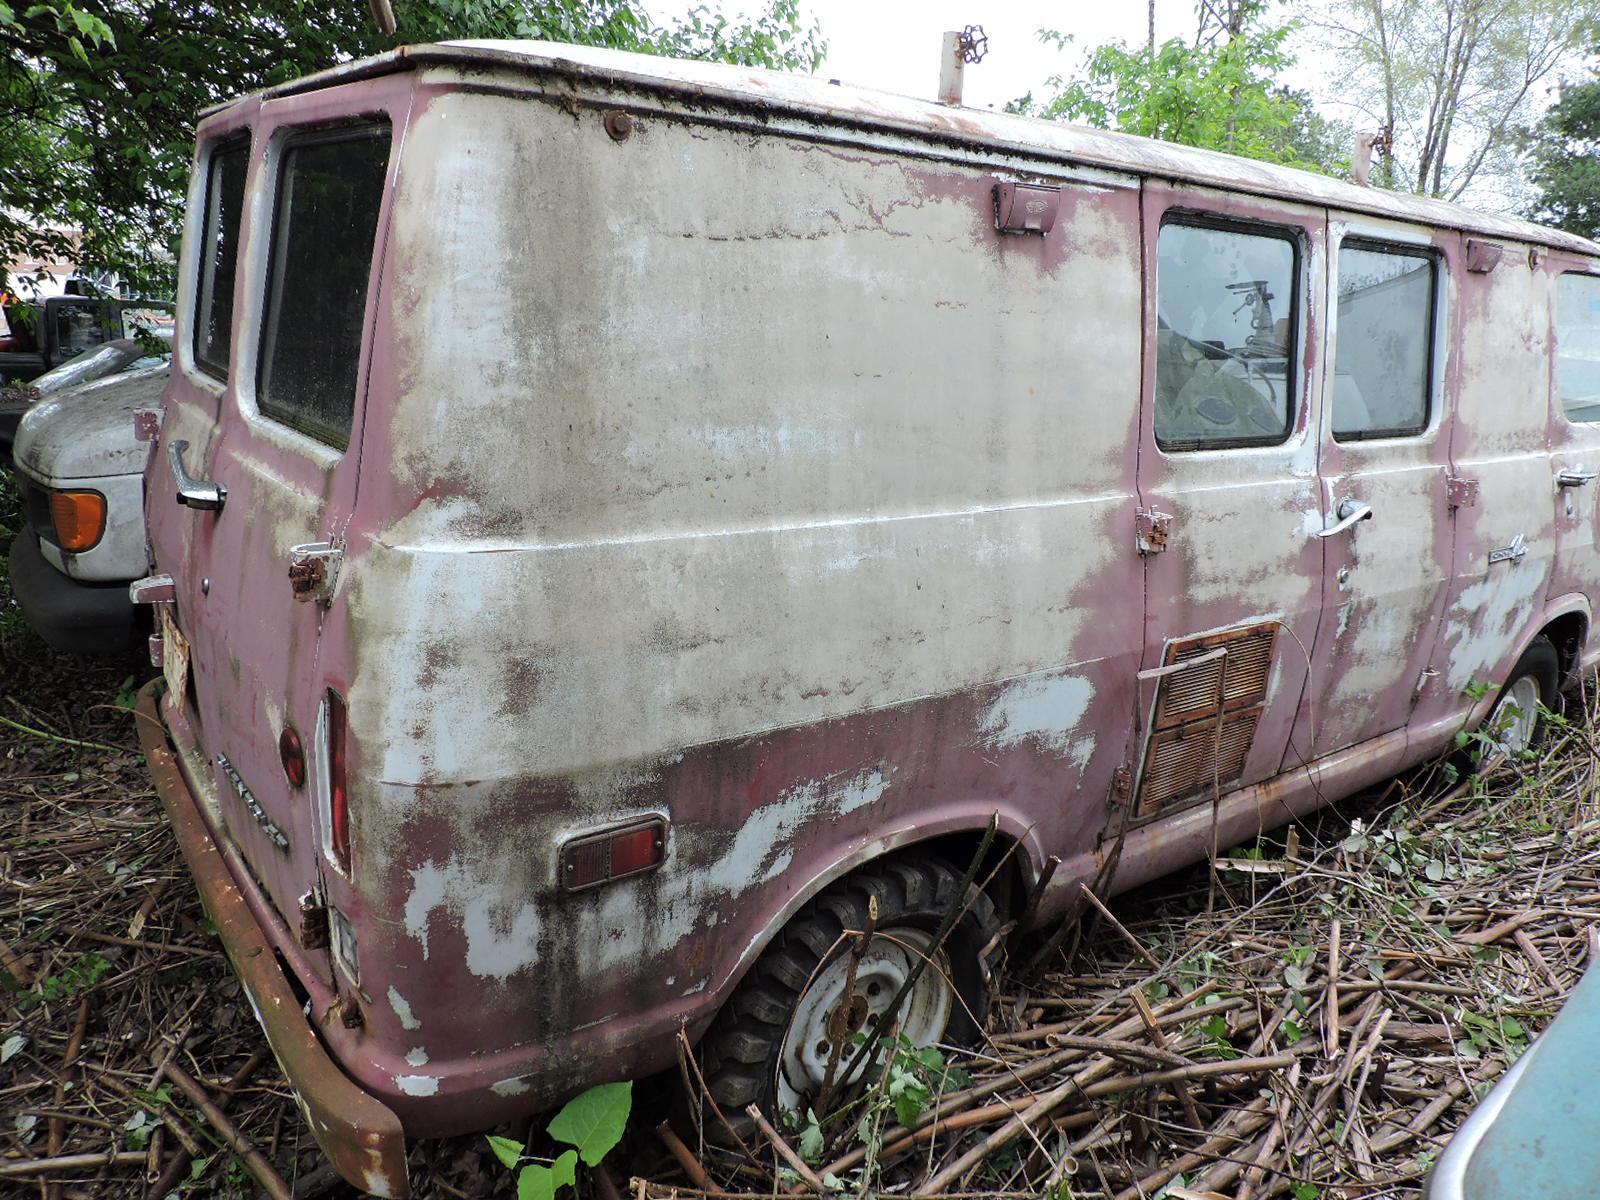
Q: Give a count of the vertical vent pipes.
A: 2